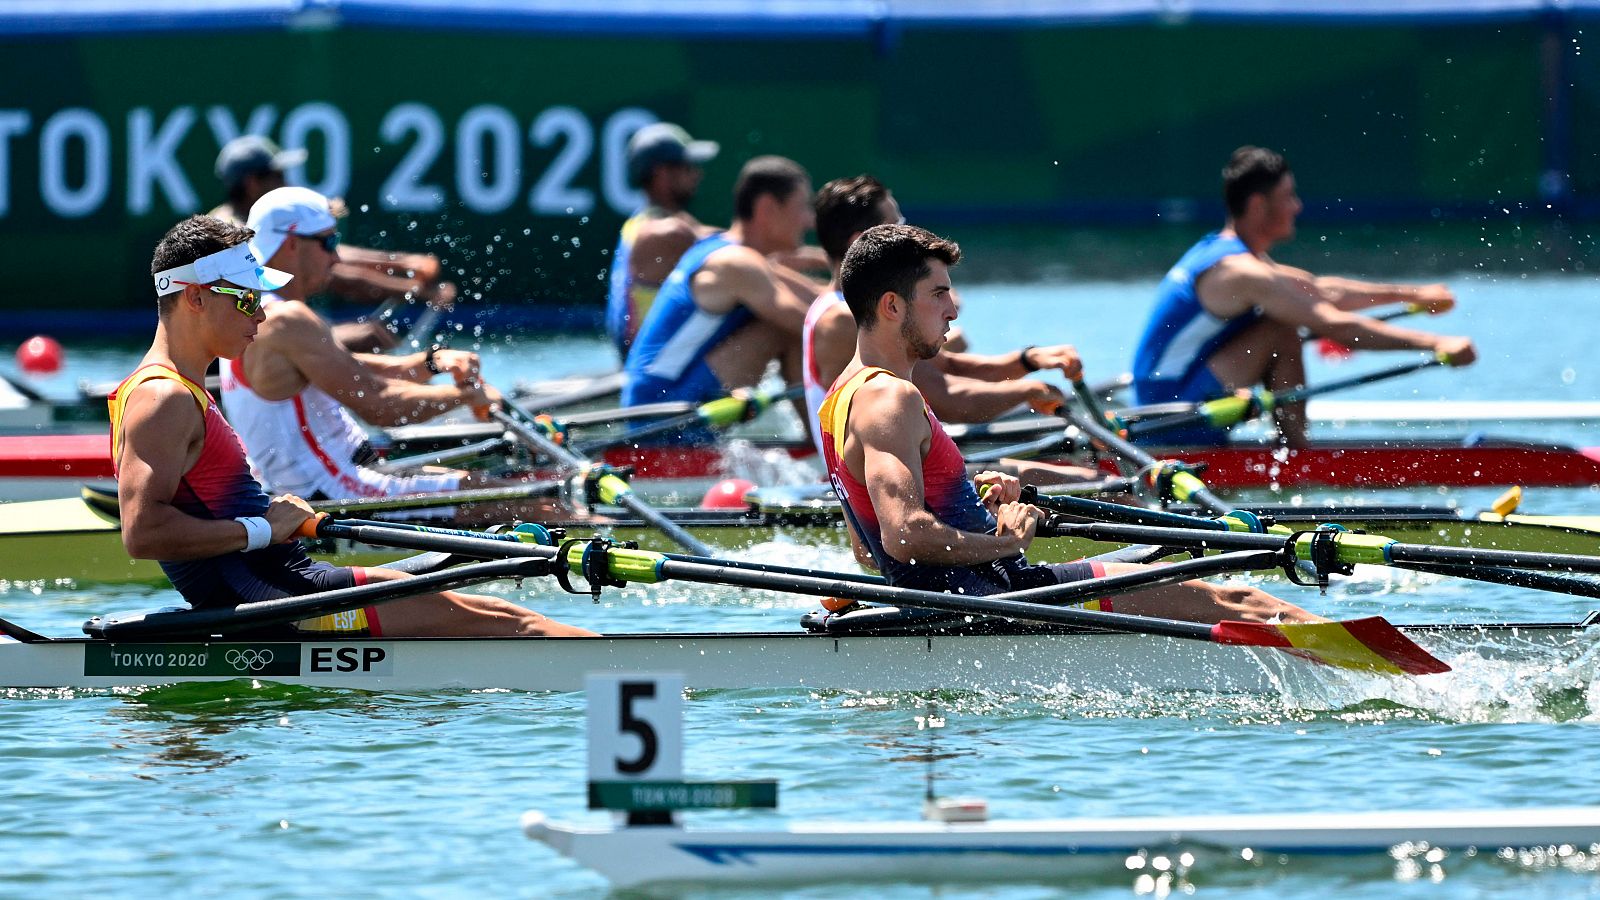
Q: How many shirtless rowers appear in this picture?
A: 0